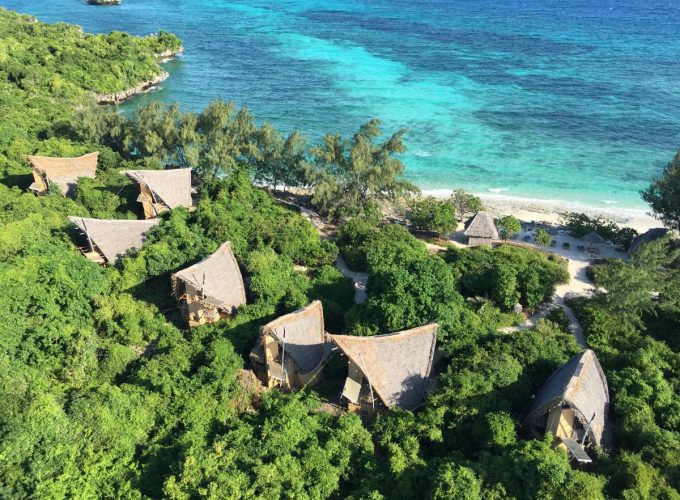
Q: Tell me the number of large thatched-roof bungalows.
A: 7